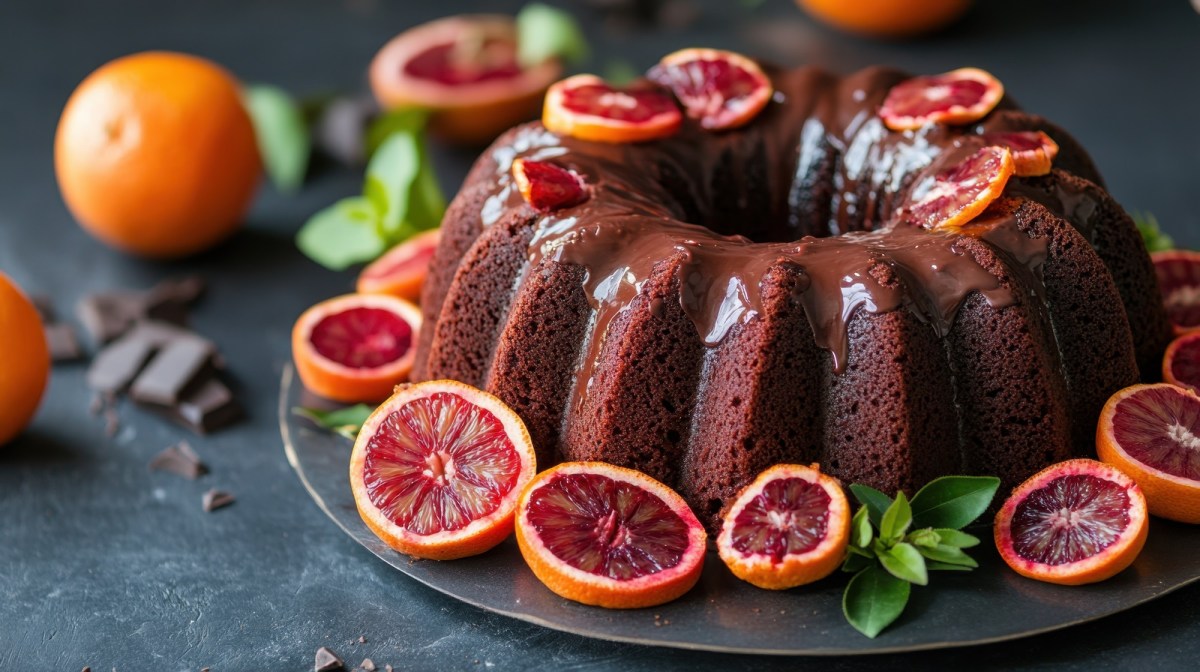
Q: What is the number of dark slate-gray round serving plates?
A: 1